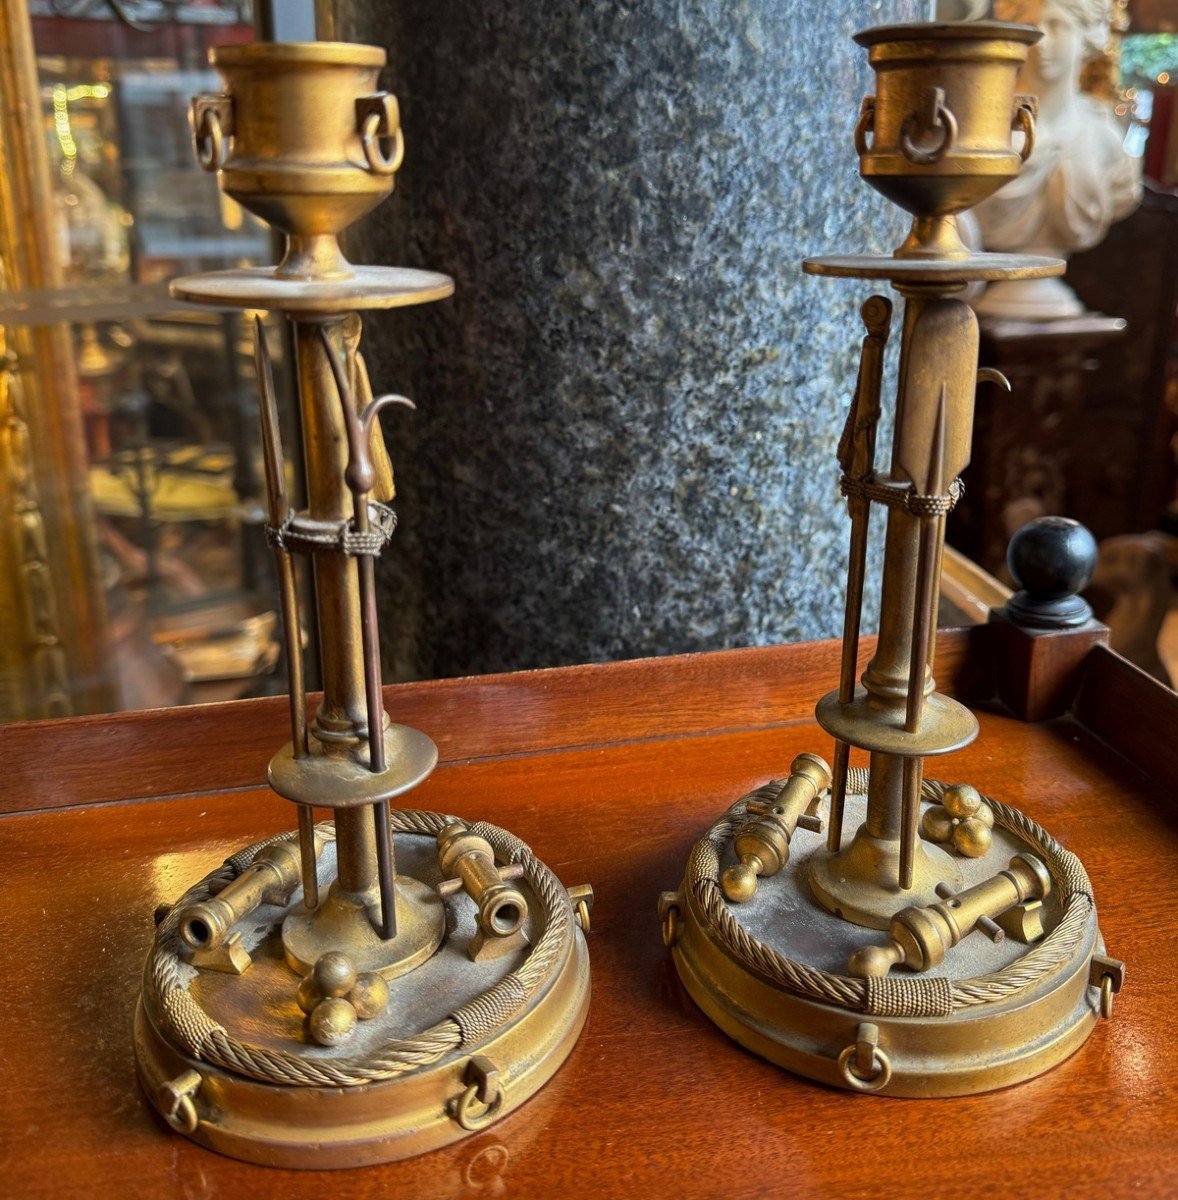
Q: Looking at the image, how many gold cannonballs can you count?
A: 8